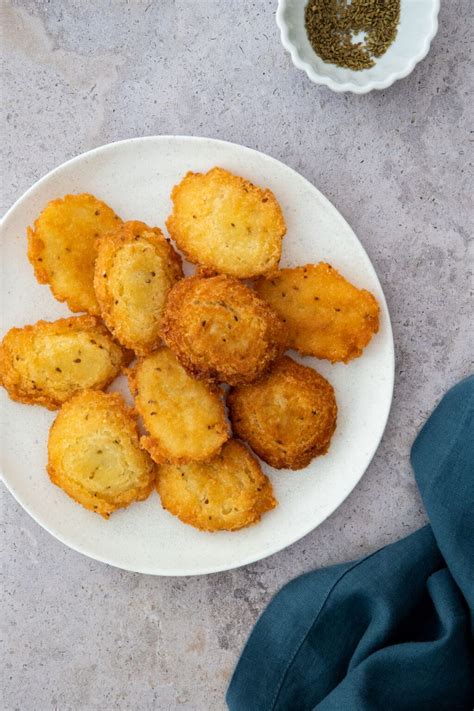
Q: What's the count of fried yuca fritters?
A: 10